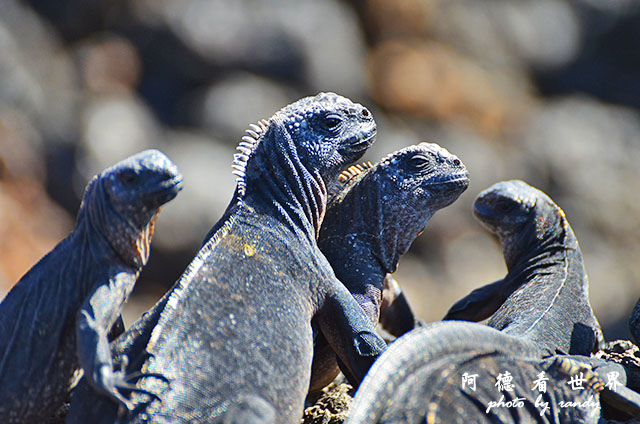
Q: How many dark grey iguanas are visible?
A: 5